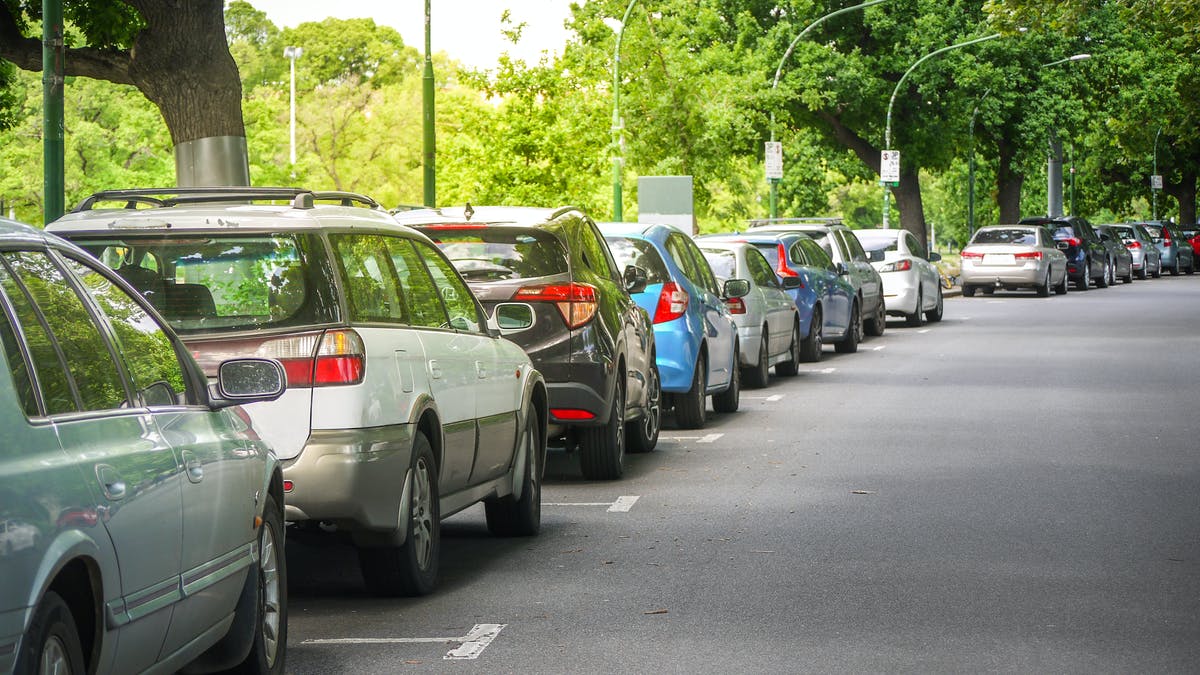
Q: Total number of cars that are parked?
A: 14